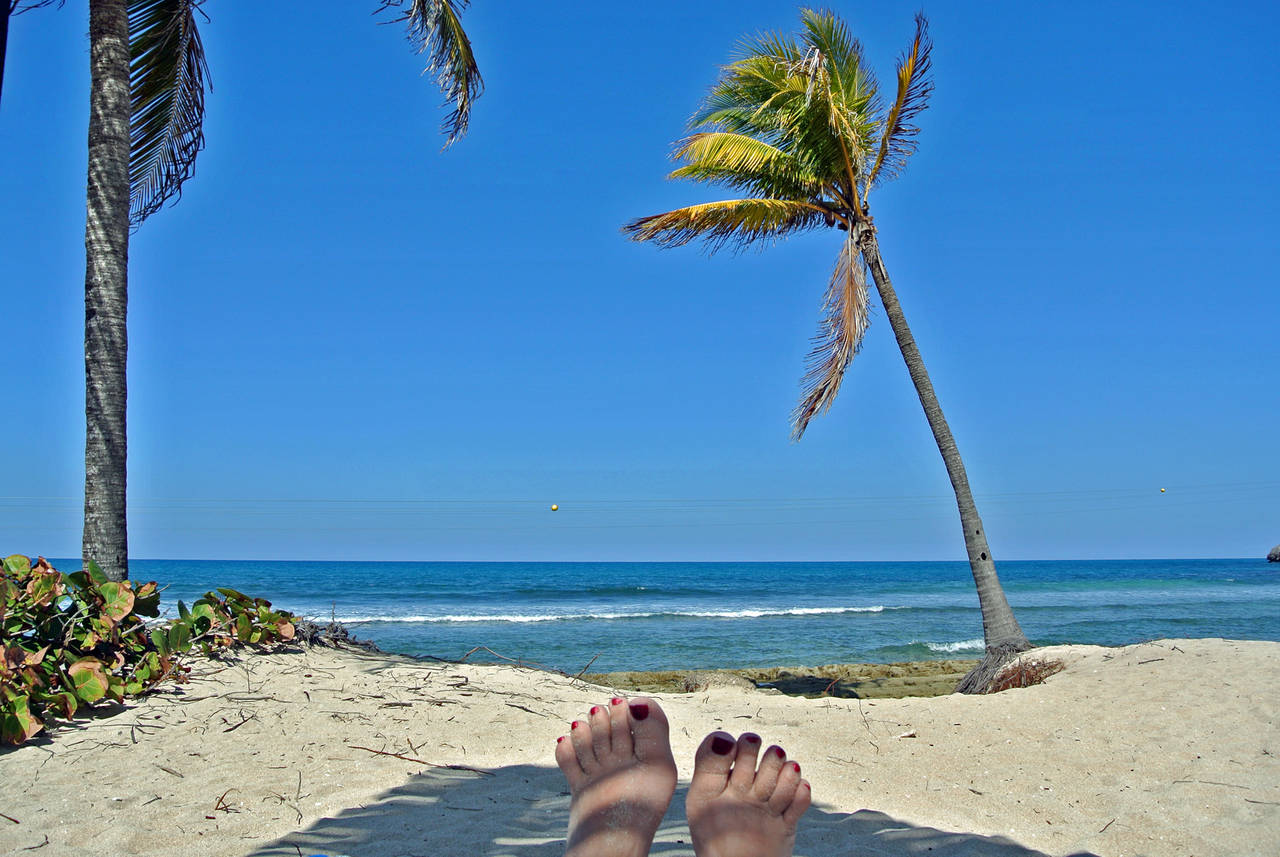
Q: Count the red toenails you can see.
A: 10